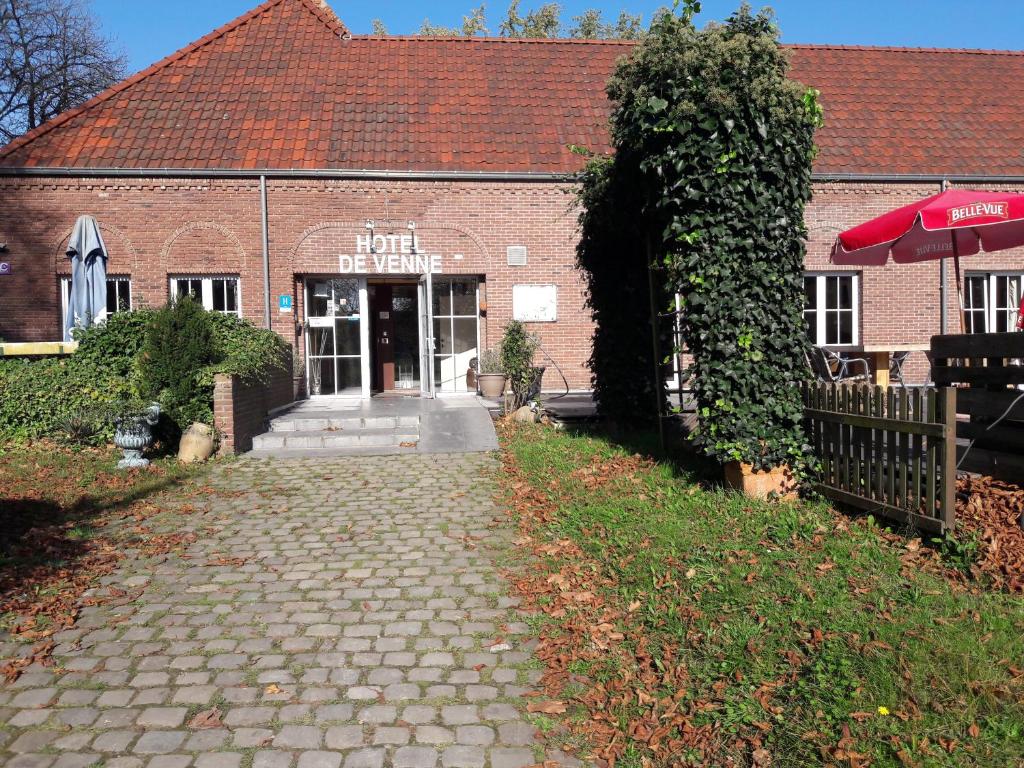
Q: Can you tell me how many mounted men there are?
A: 0